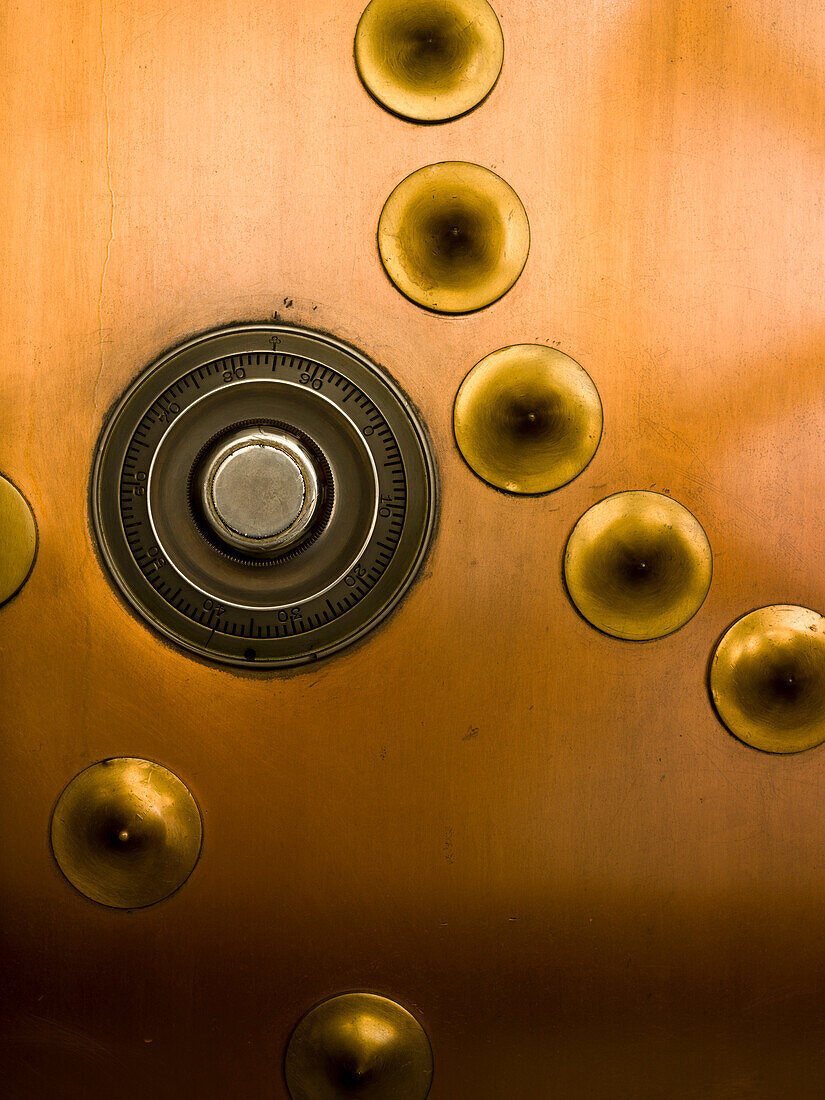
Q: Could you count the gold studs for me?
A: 8